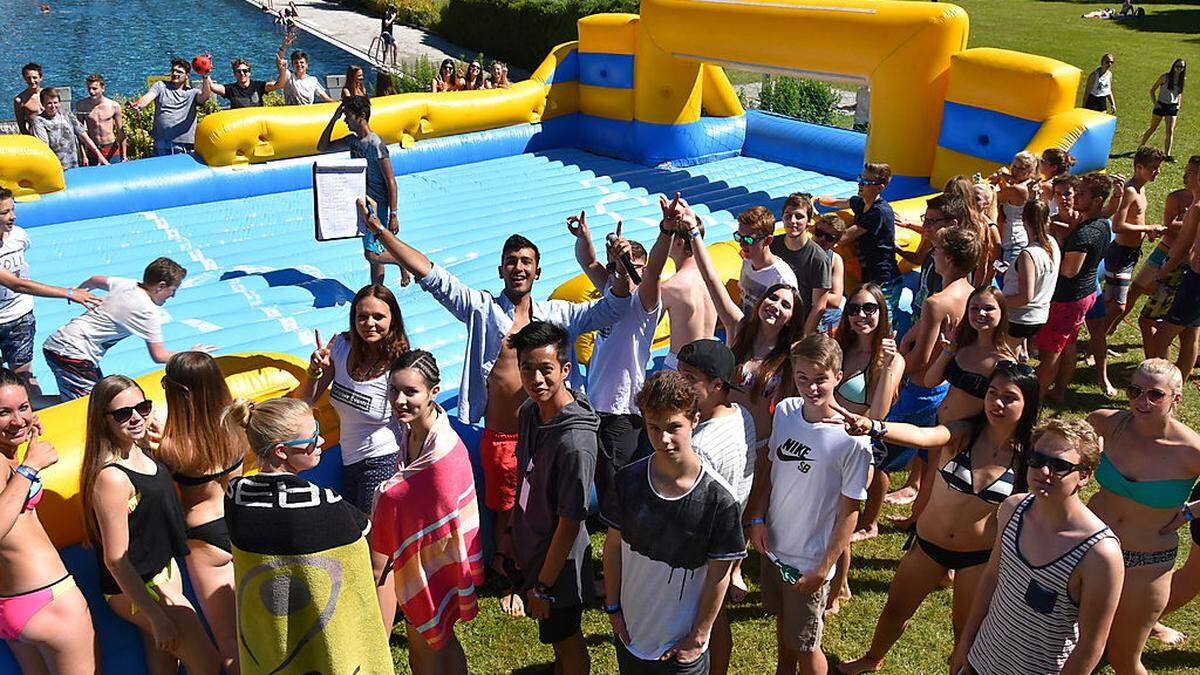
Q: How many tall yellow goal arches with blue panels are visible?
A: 1